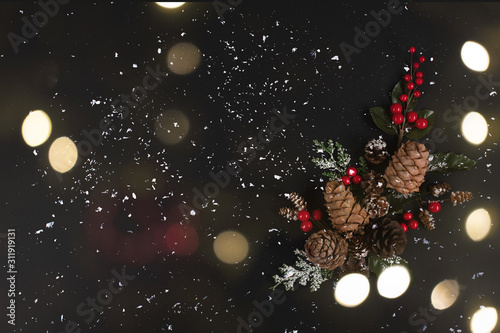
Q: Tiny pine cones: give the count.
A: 5